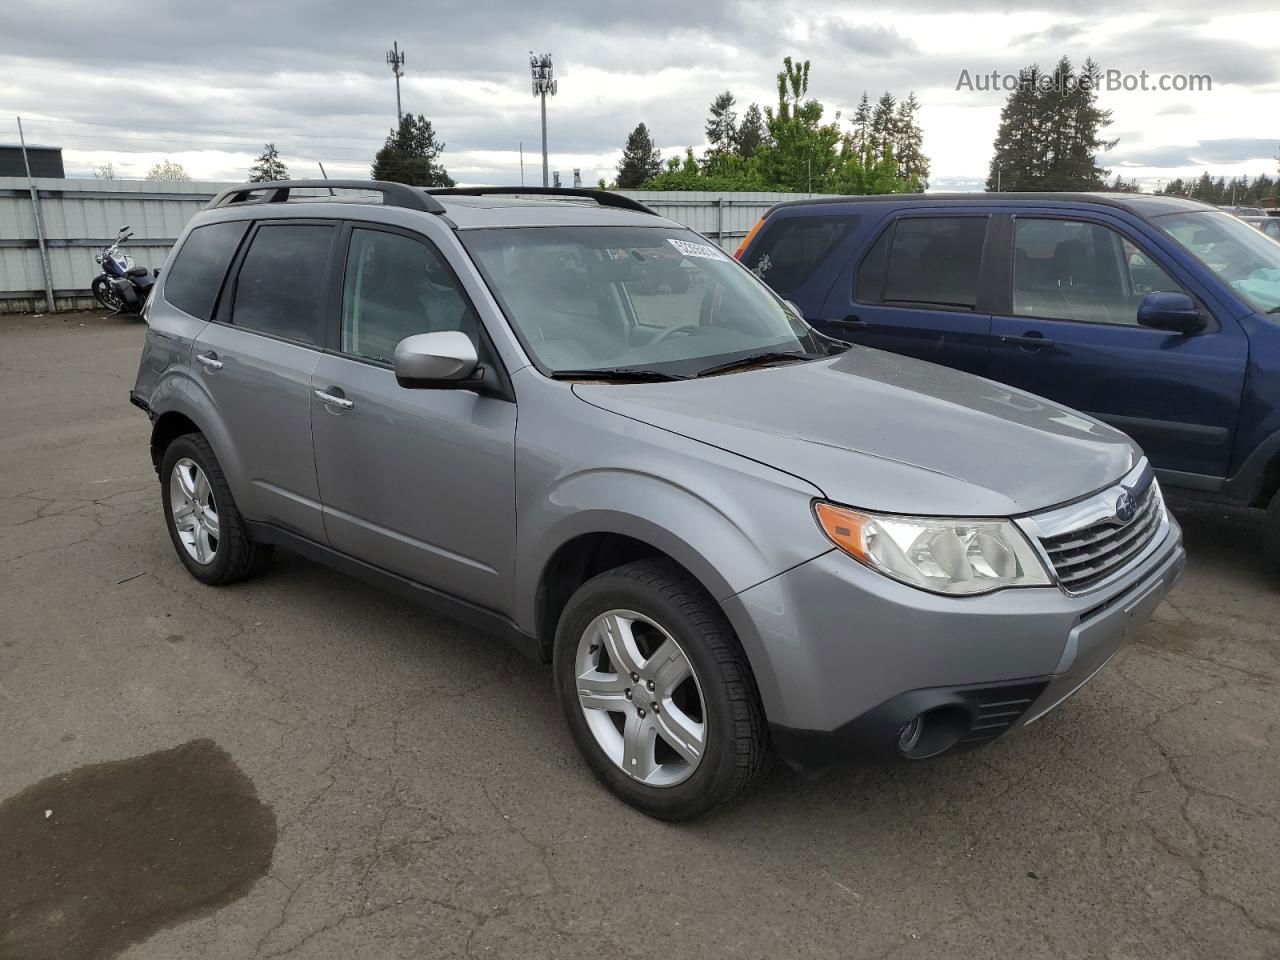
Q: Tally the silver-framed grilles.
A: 1